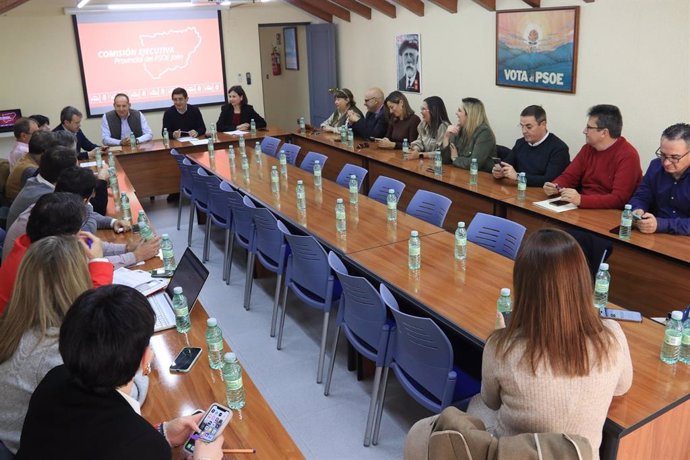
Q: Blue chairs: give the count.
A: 15